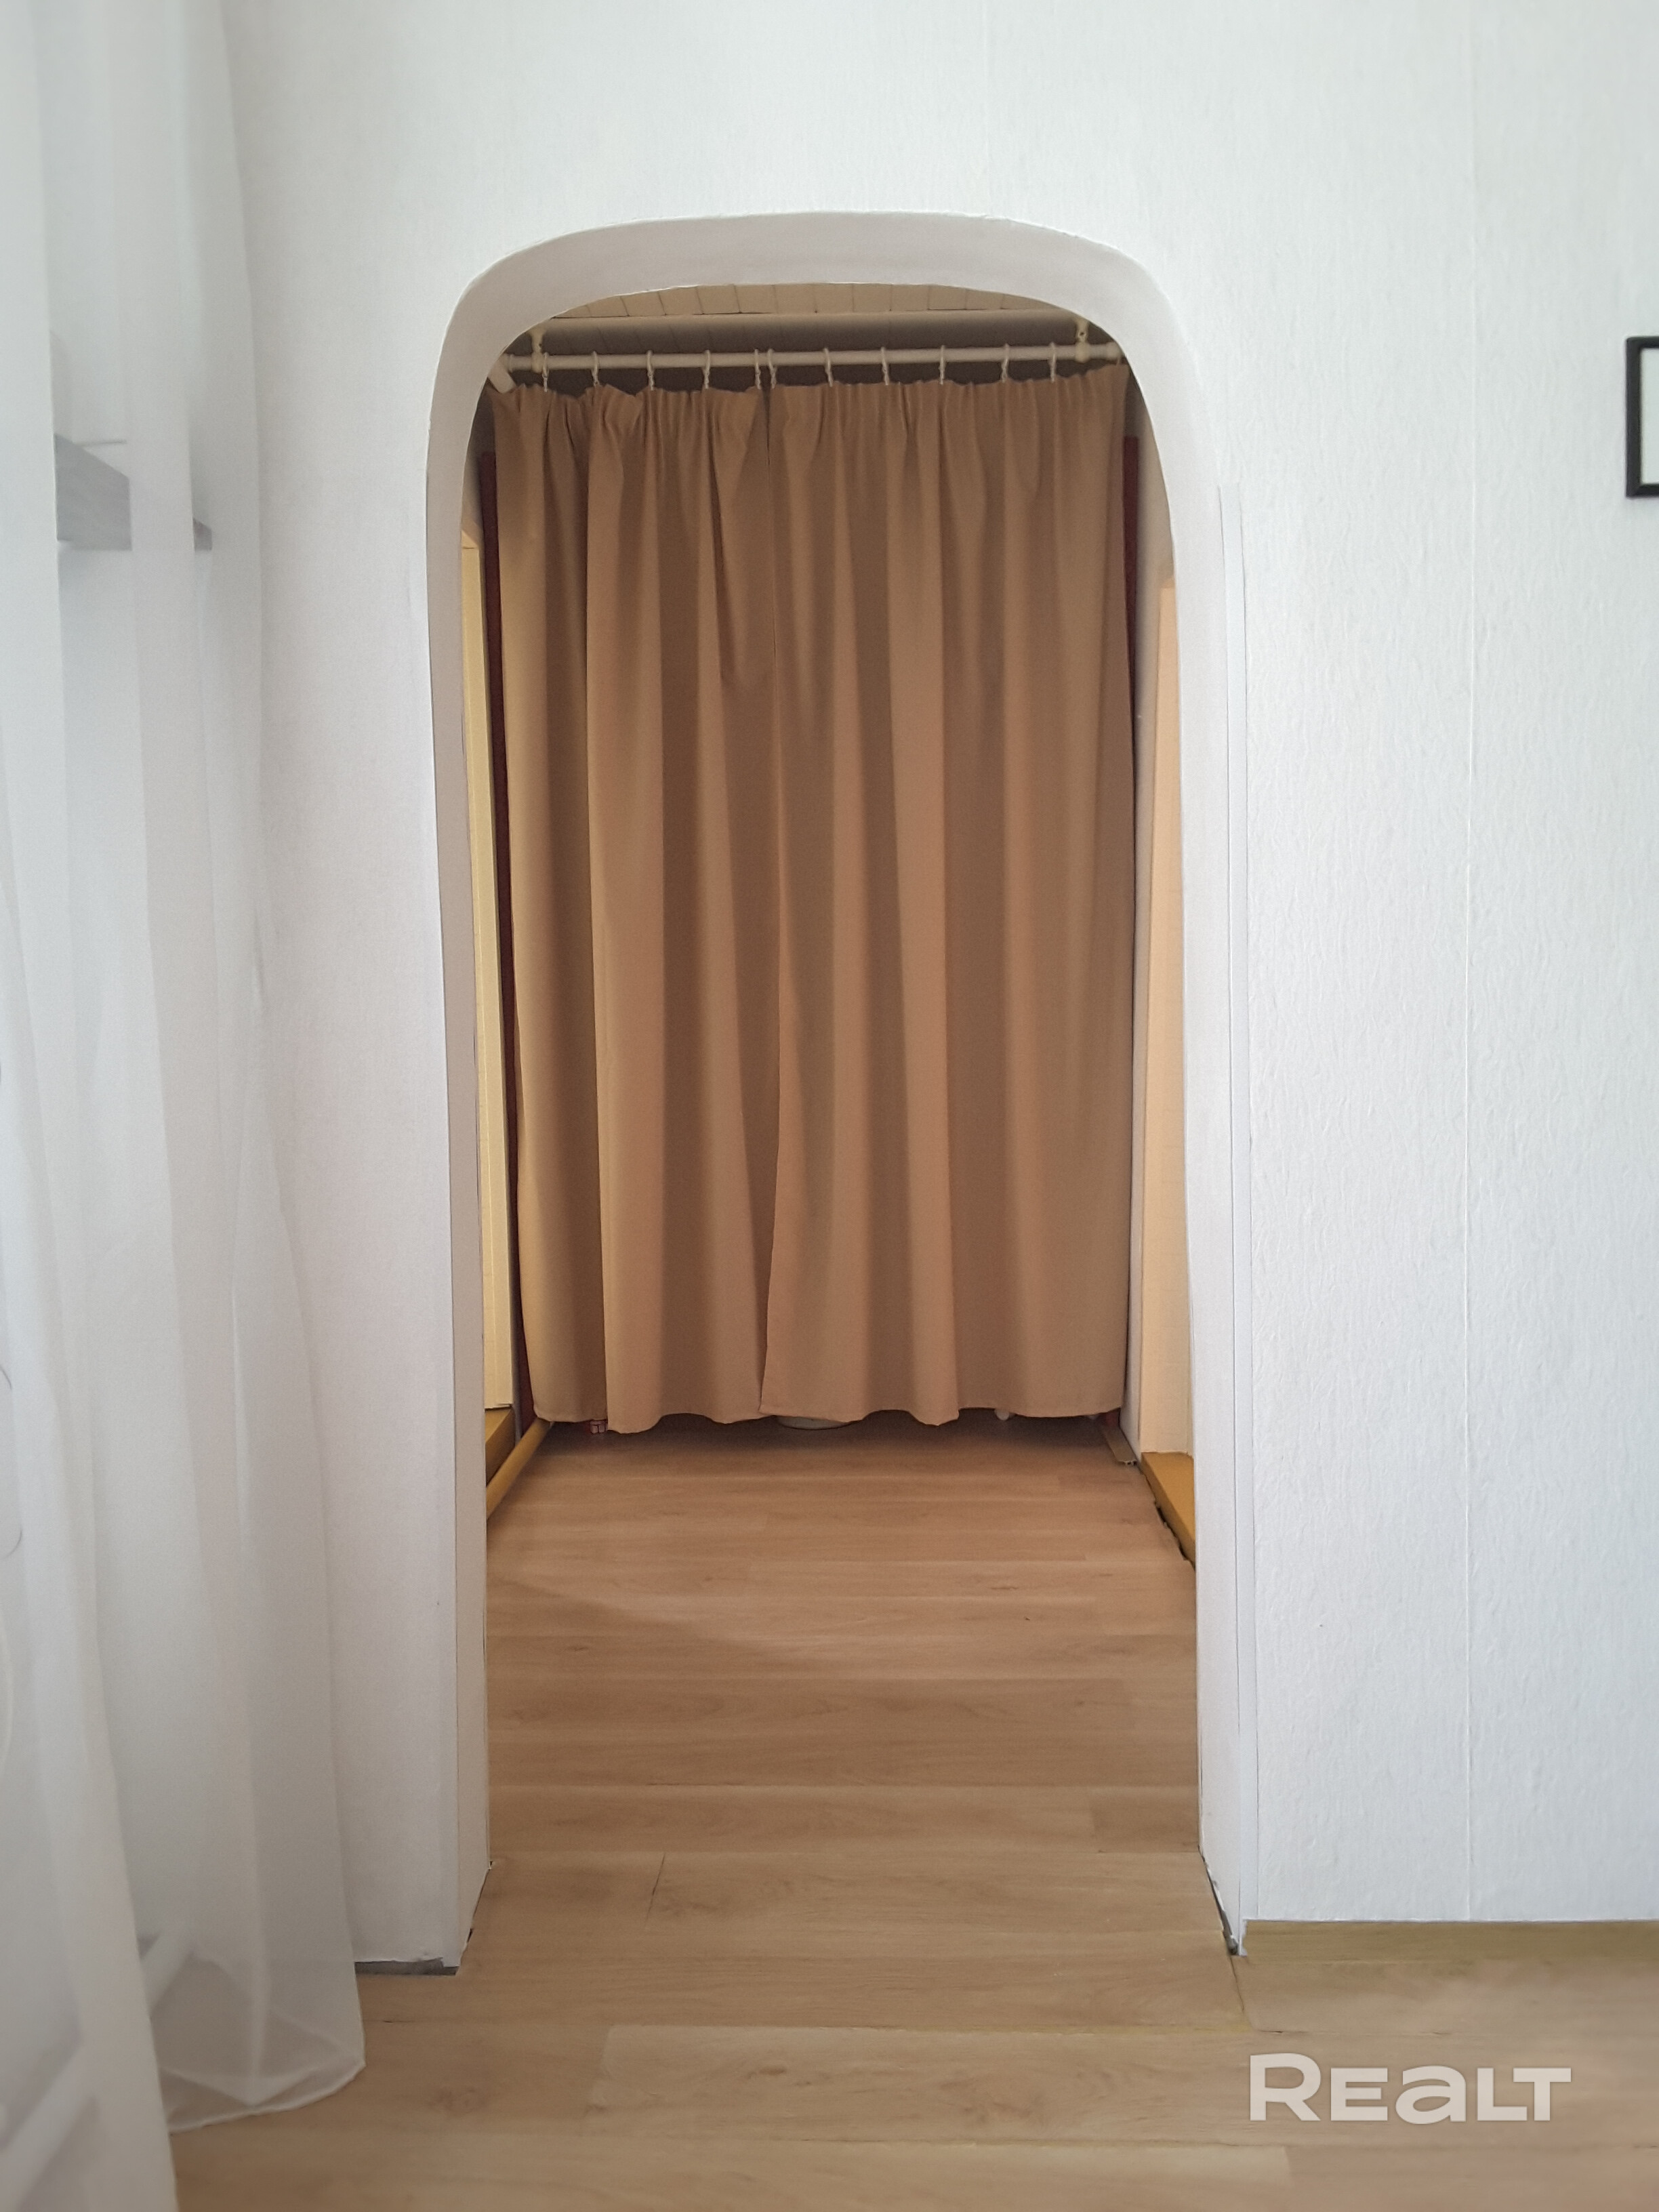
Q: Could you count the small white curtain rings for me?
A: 11